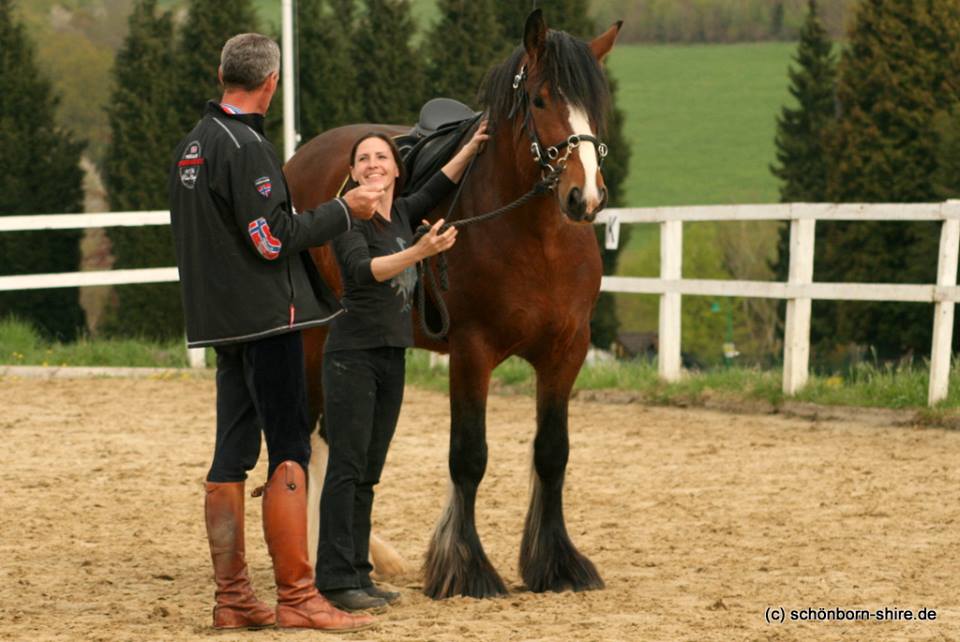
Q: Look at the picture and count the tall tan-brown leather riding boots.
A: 2